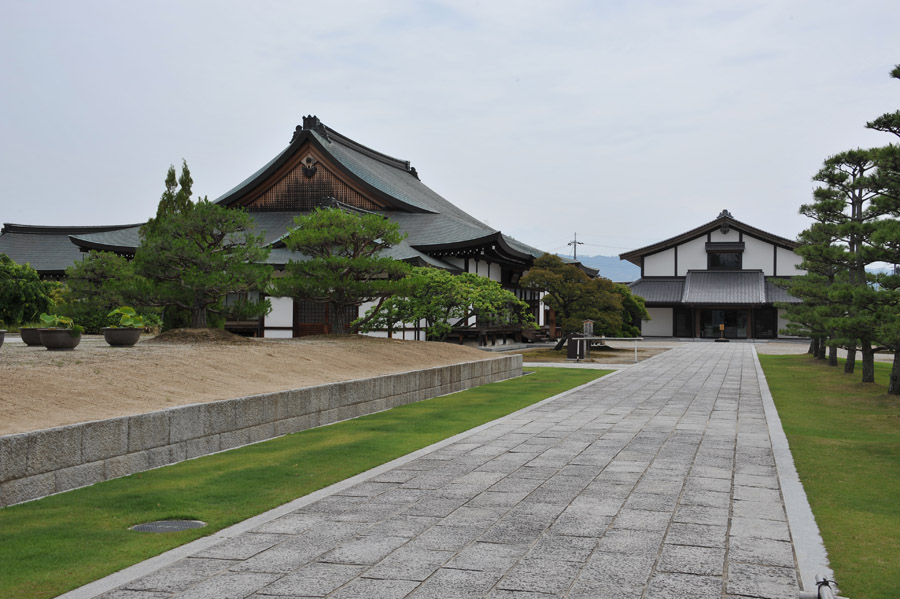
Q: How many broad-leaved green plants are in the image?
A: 2